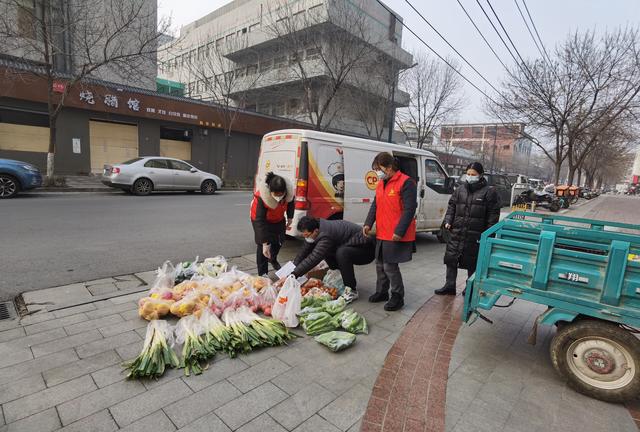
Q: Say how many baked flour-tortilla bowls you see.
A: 0